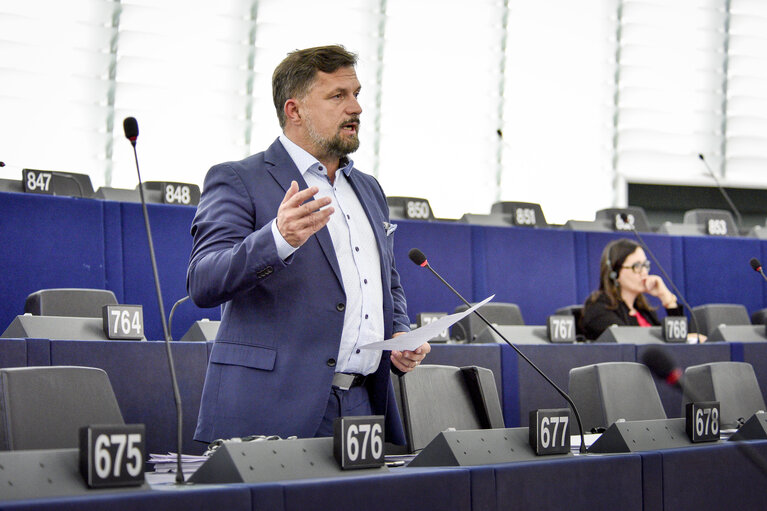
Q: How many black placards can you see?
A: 14